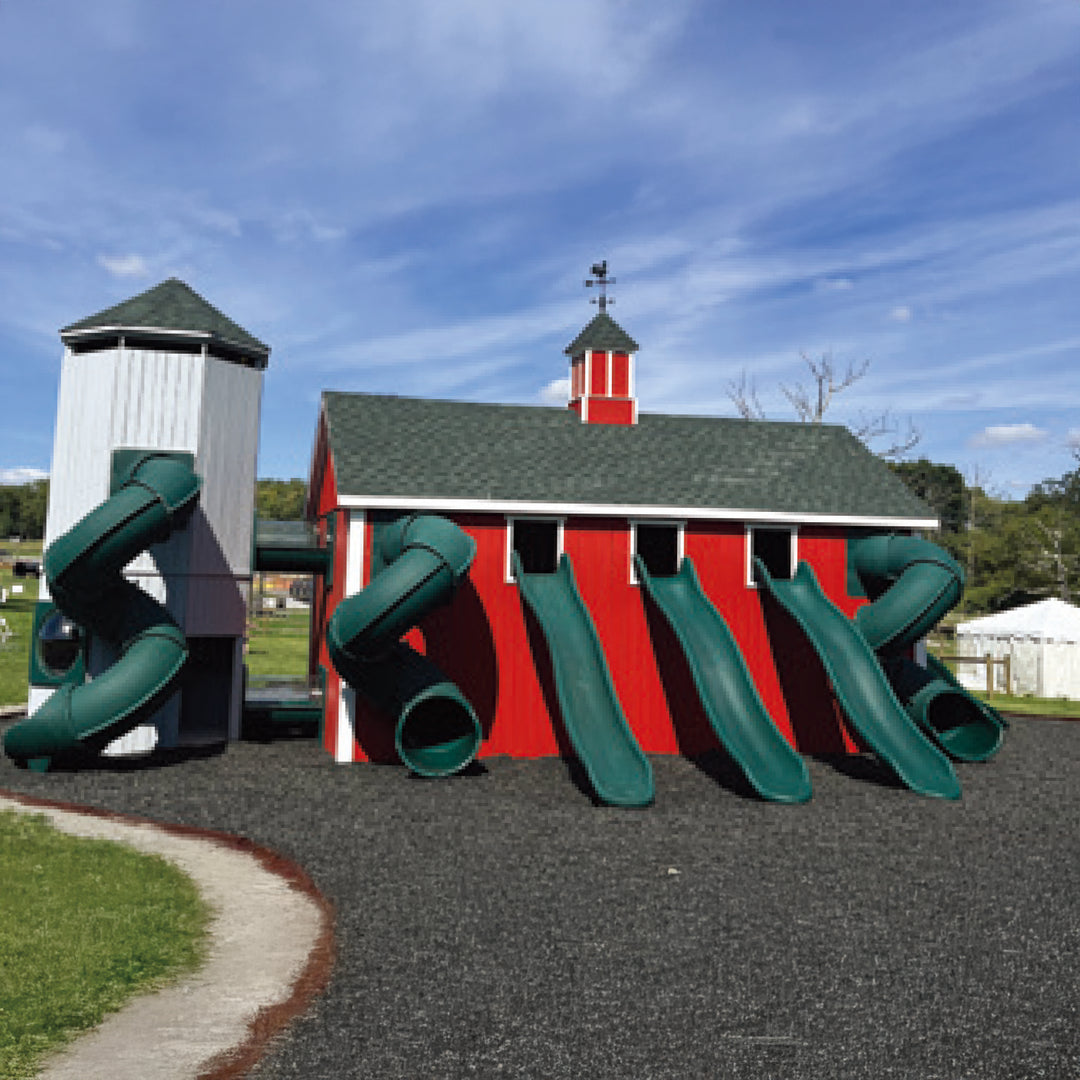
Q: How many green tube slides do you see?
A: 3